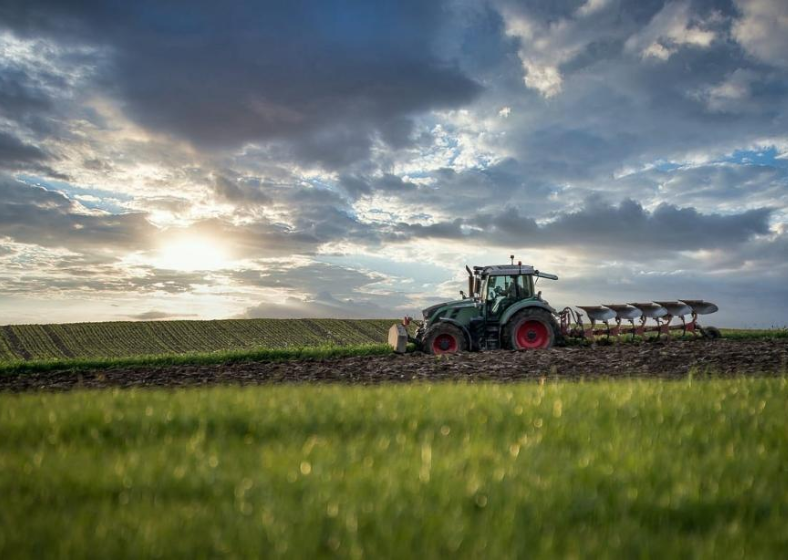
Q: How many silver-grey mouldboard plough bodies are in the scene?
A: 5